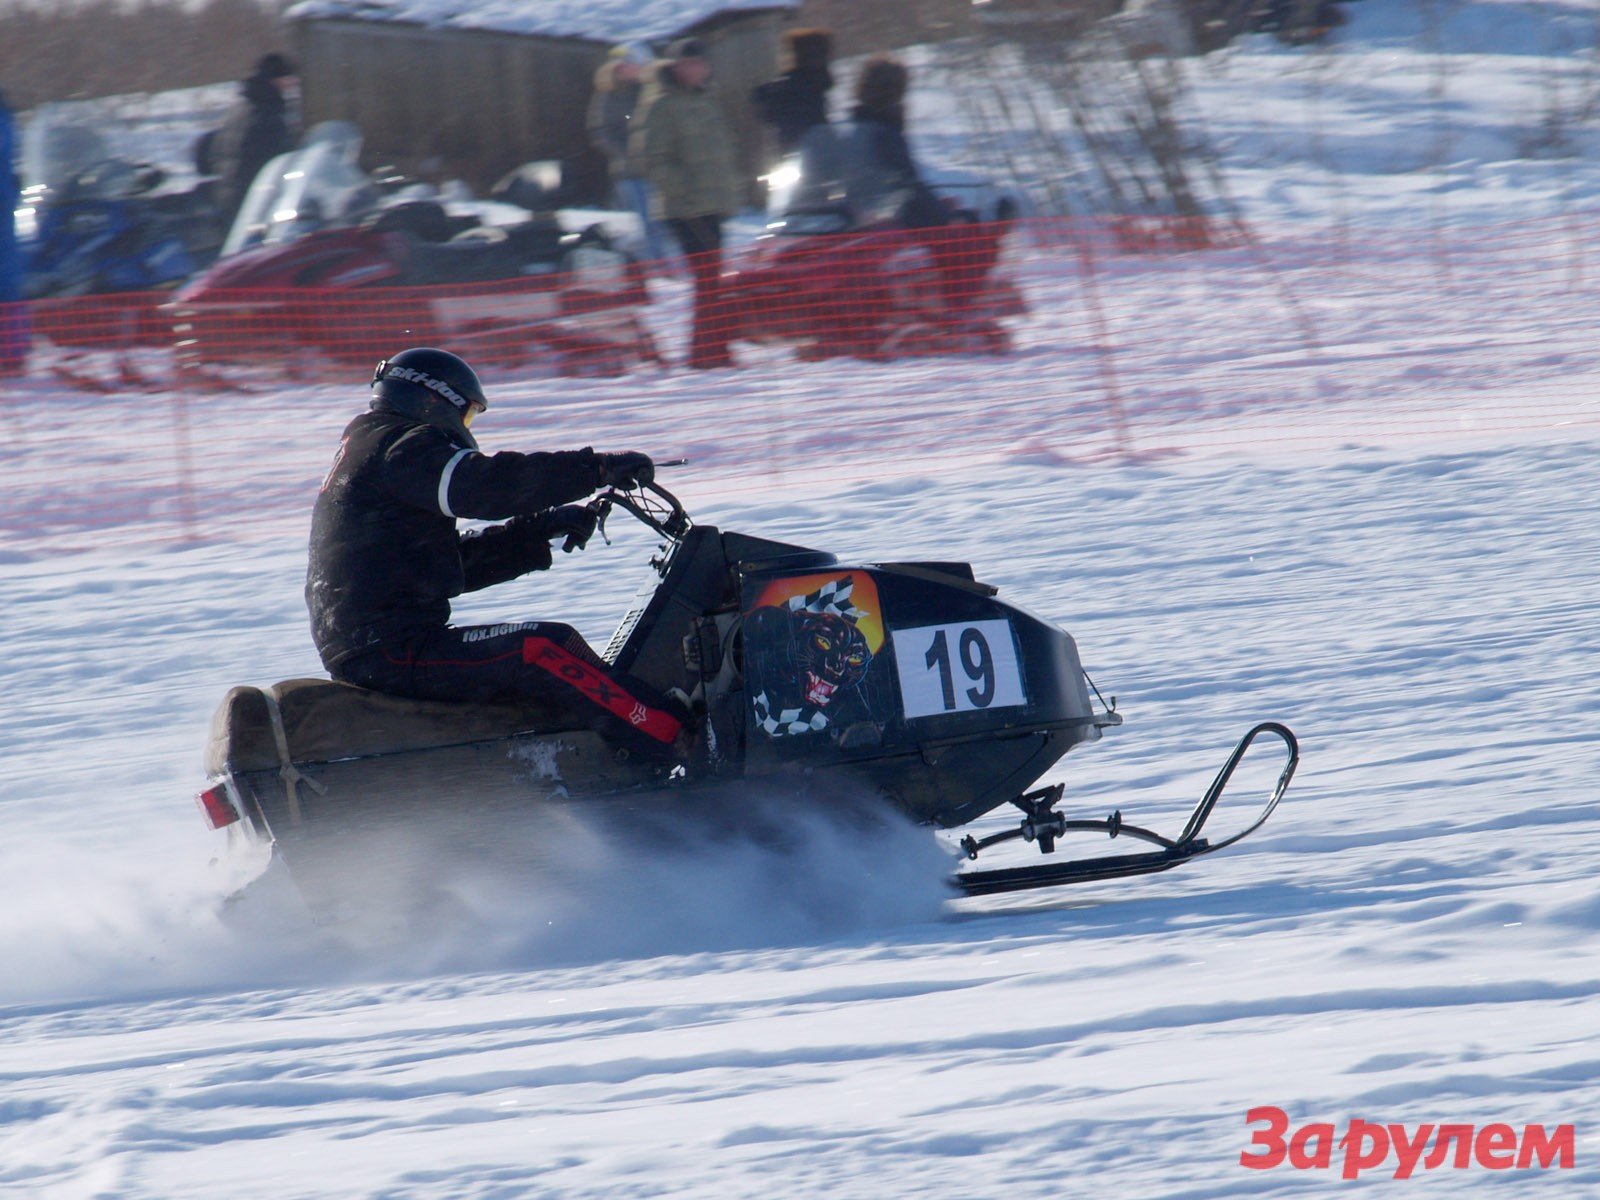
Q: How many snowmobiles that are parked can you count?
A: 3